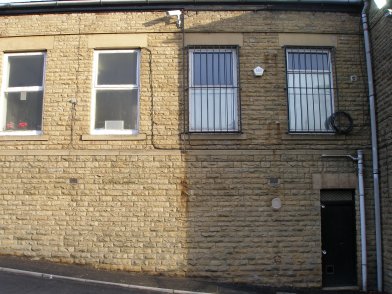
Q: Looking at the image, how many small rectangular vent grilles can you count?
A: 2